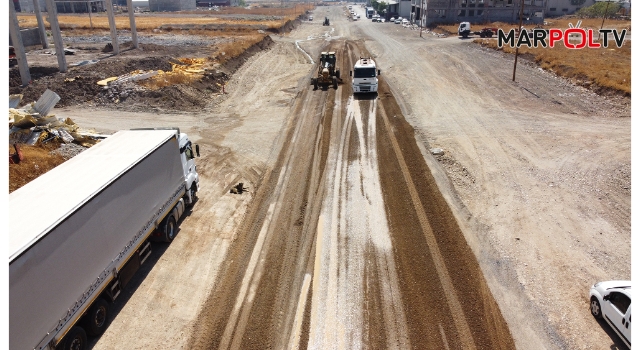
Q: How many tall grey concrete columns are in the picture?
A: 5